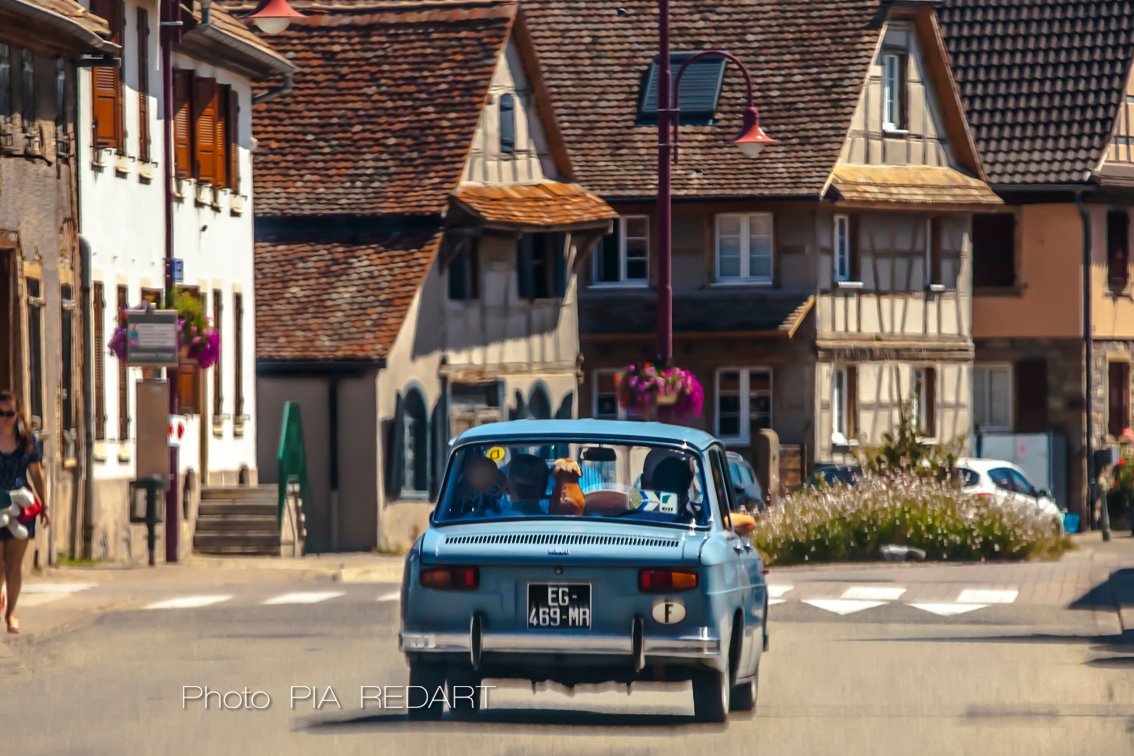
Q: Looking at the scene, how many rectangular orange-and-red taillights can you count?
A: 2